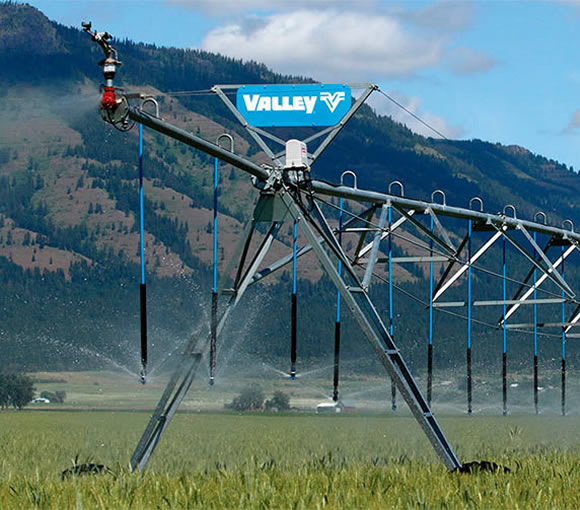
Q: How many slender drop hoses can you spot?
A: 10